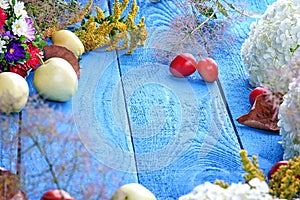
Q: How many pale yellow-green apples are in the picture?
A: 4